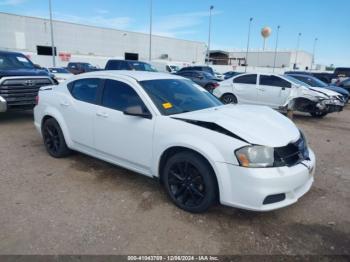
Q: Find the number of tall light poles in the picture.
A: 7